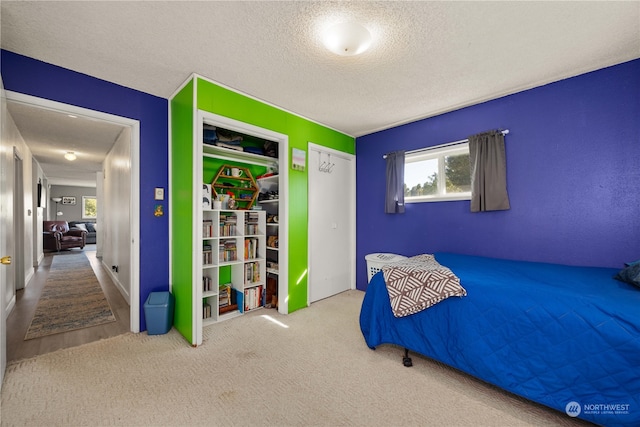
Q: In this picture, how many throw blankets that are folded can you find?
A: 1